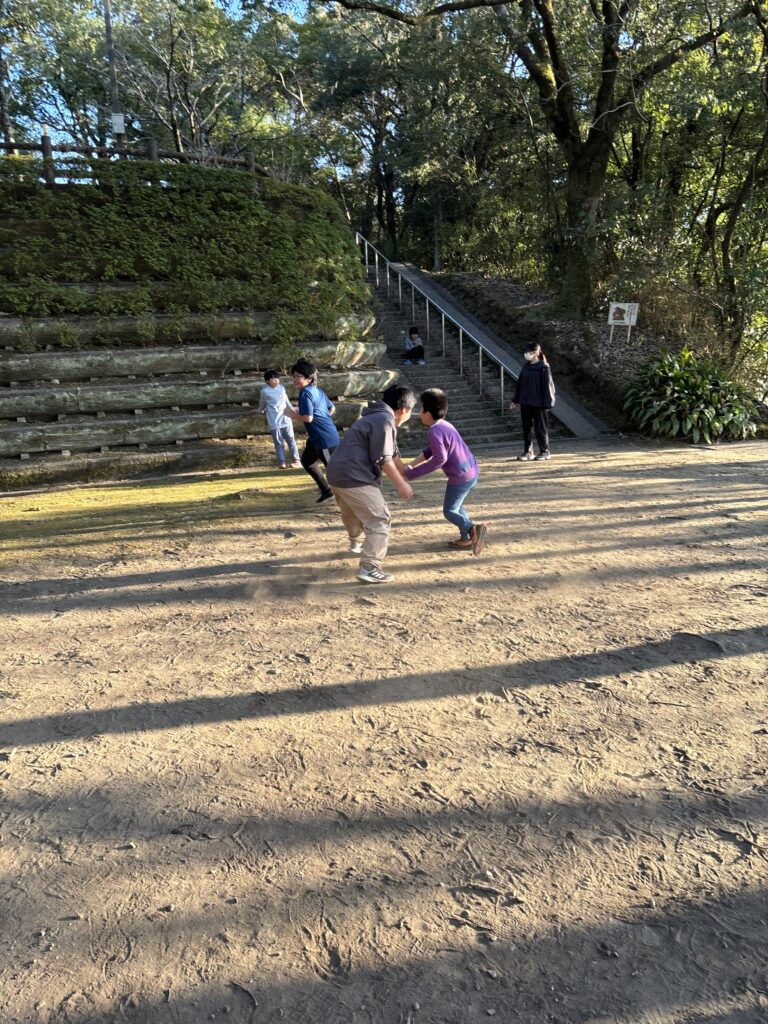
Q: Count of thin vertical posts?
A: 11